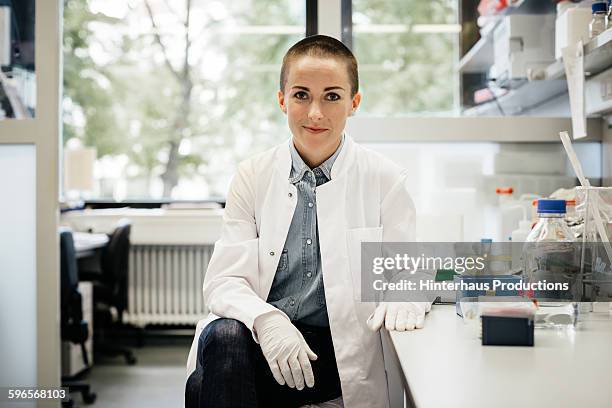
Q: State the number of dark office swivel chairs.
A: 2